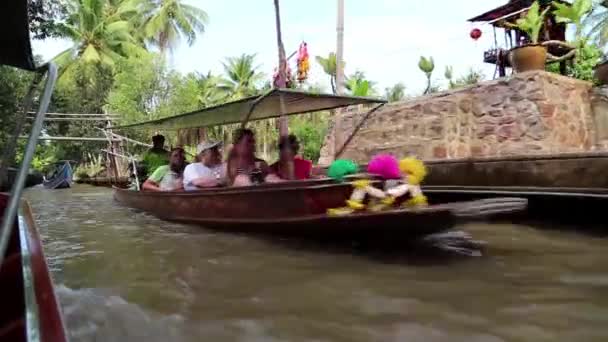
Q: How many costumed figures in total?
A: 0